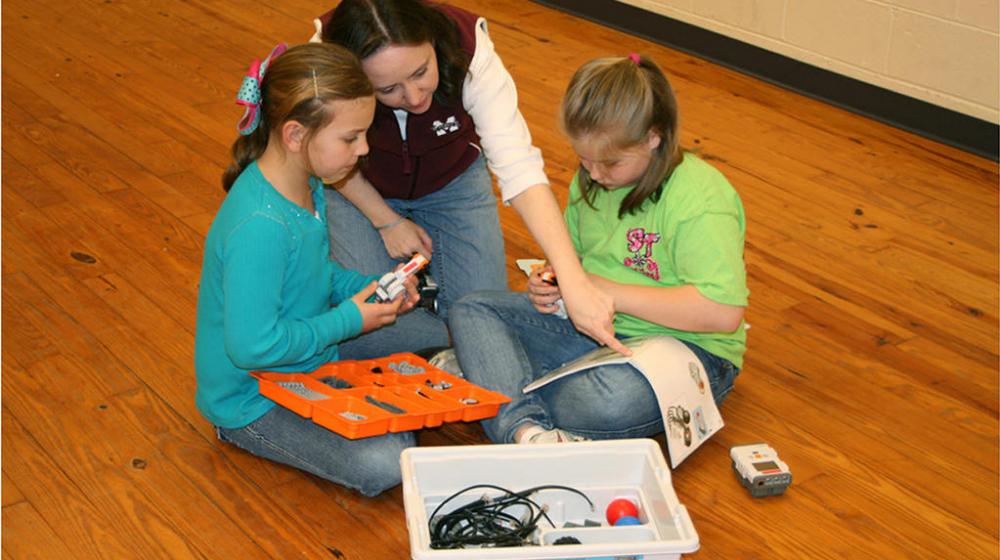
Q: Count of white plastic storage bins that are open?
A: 1